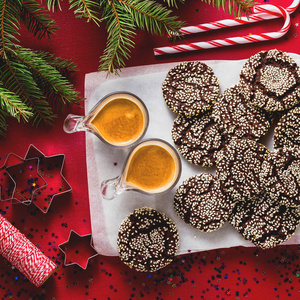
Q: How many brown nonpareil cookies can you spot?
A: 10